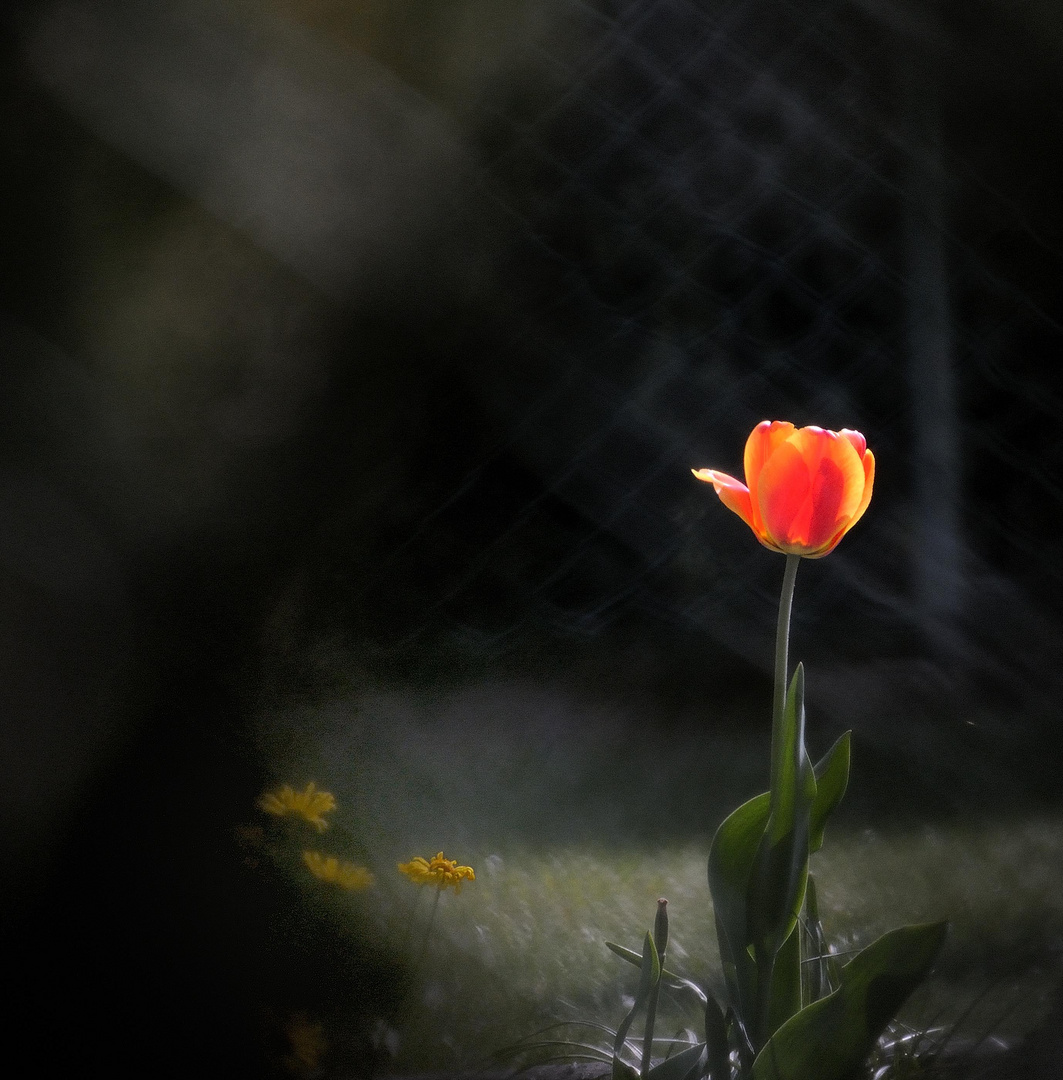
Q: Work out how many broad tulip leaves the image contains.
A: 4